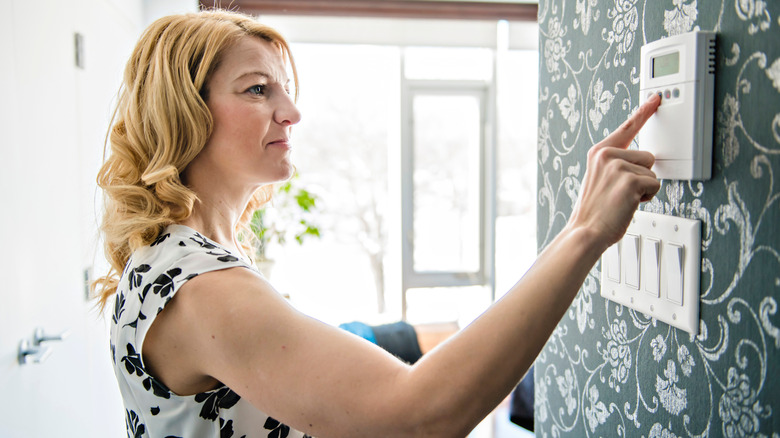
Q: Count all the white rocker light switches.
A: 4